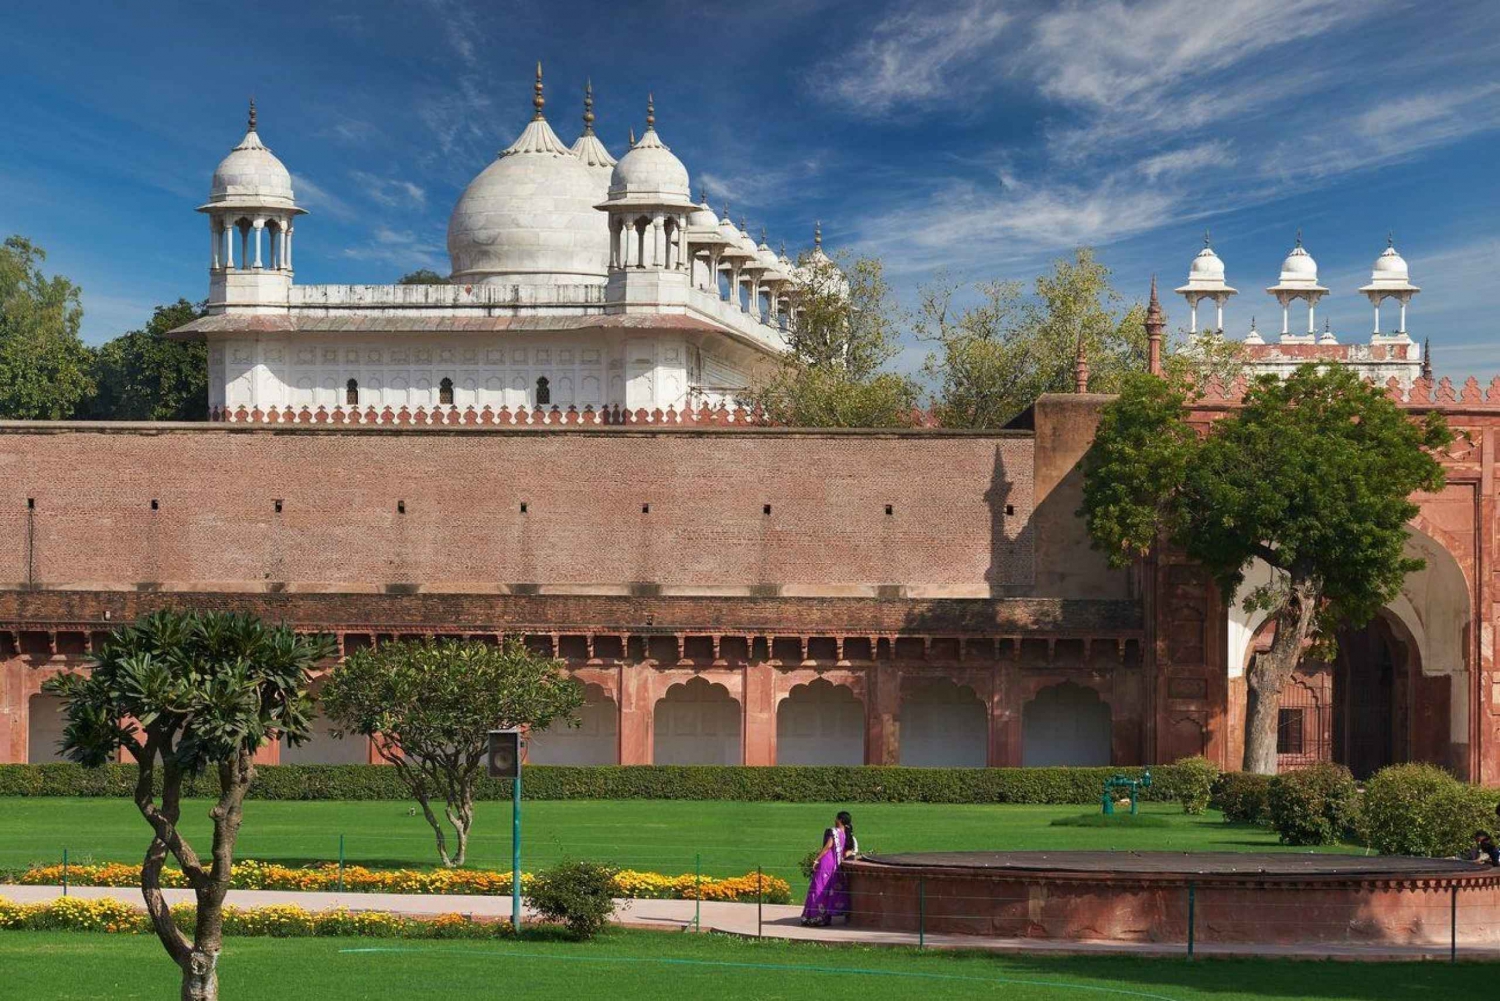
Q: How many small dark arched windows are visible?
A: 3